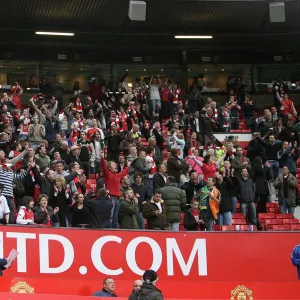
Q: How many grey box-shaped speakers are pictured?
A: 2